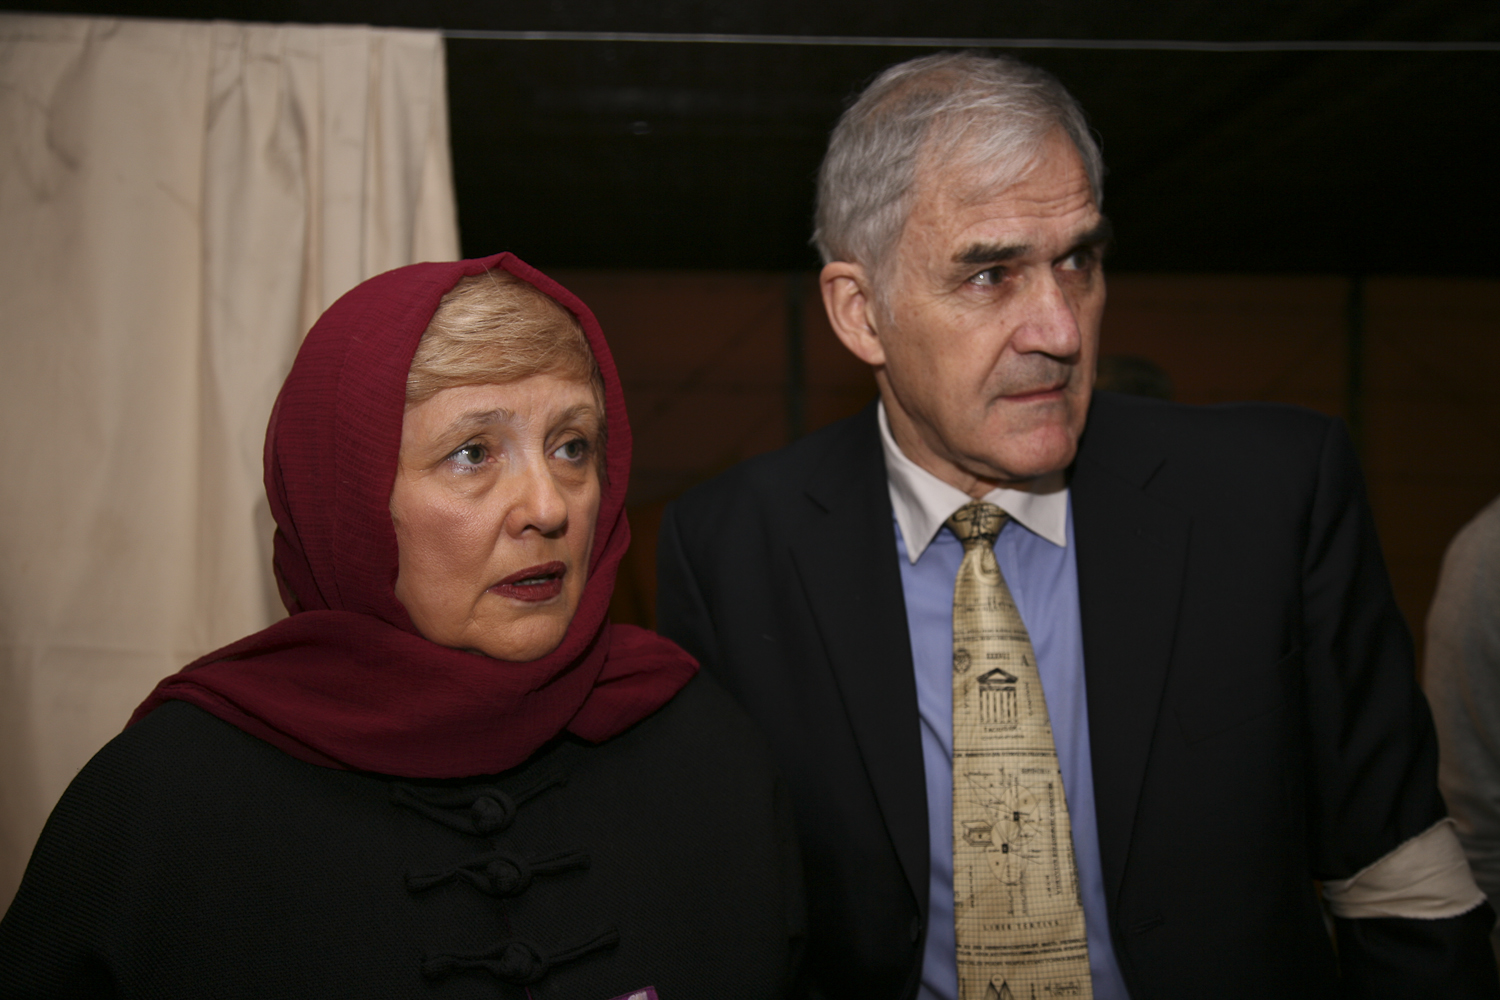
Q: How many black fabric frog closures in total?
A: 3